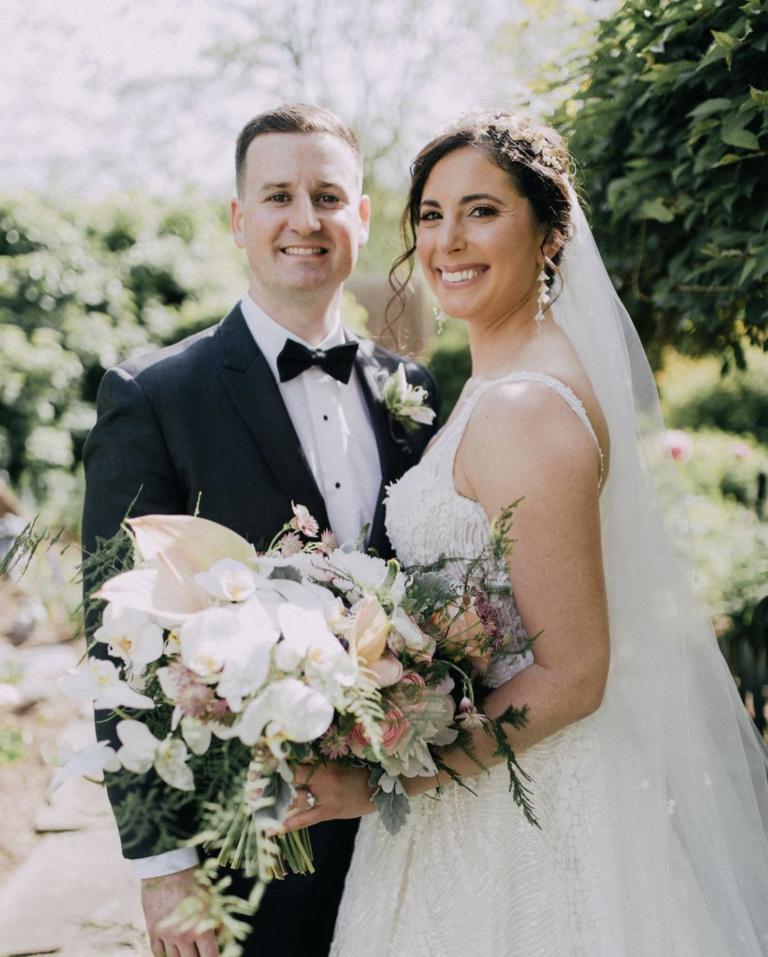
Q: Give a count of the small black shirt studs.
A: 2